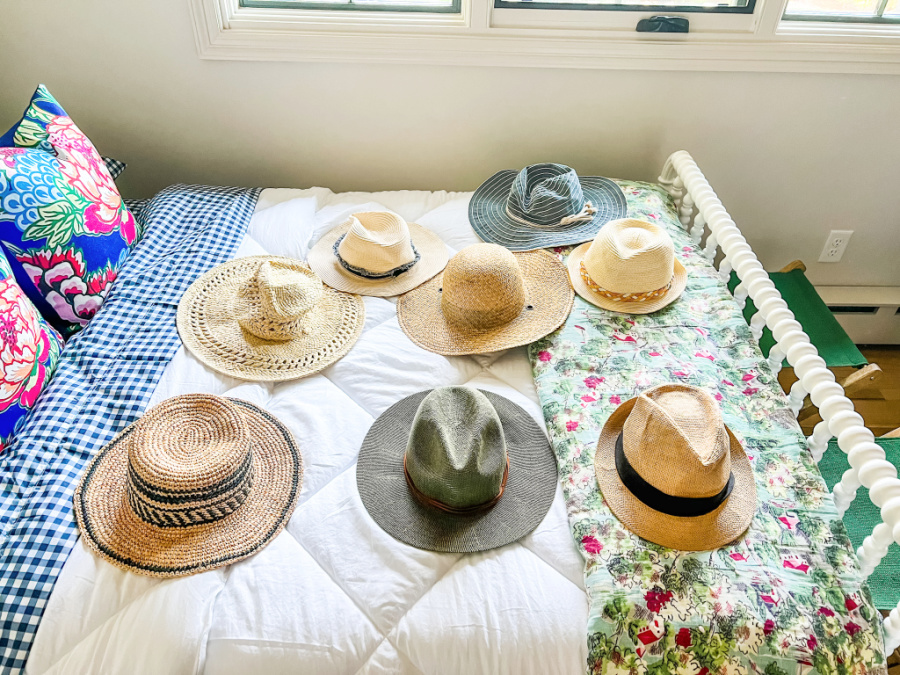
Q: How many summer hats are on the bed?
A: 8